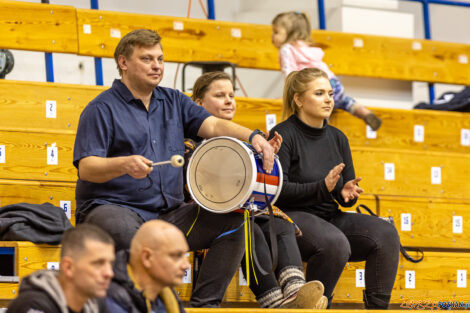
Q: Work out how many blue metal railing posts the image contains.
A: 5